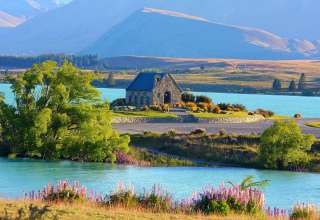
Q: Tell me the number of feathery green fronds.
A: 2